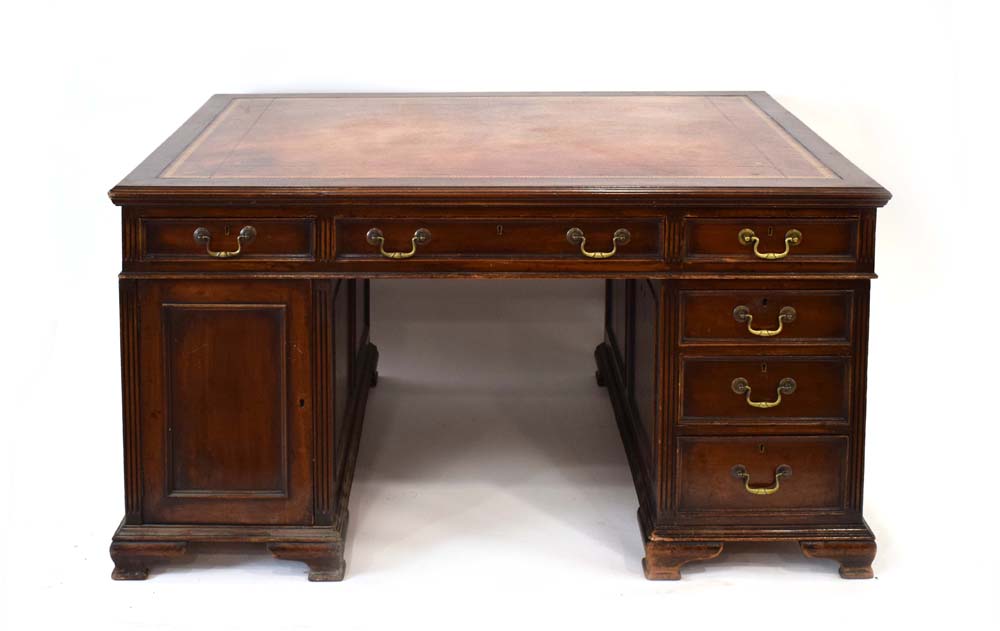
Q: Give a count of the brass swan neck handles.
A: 7